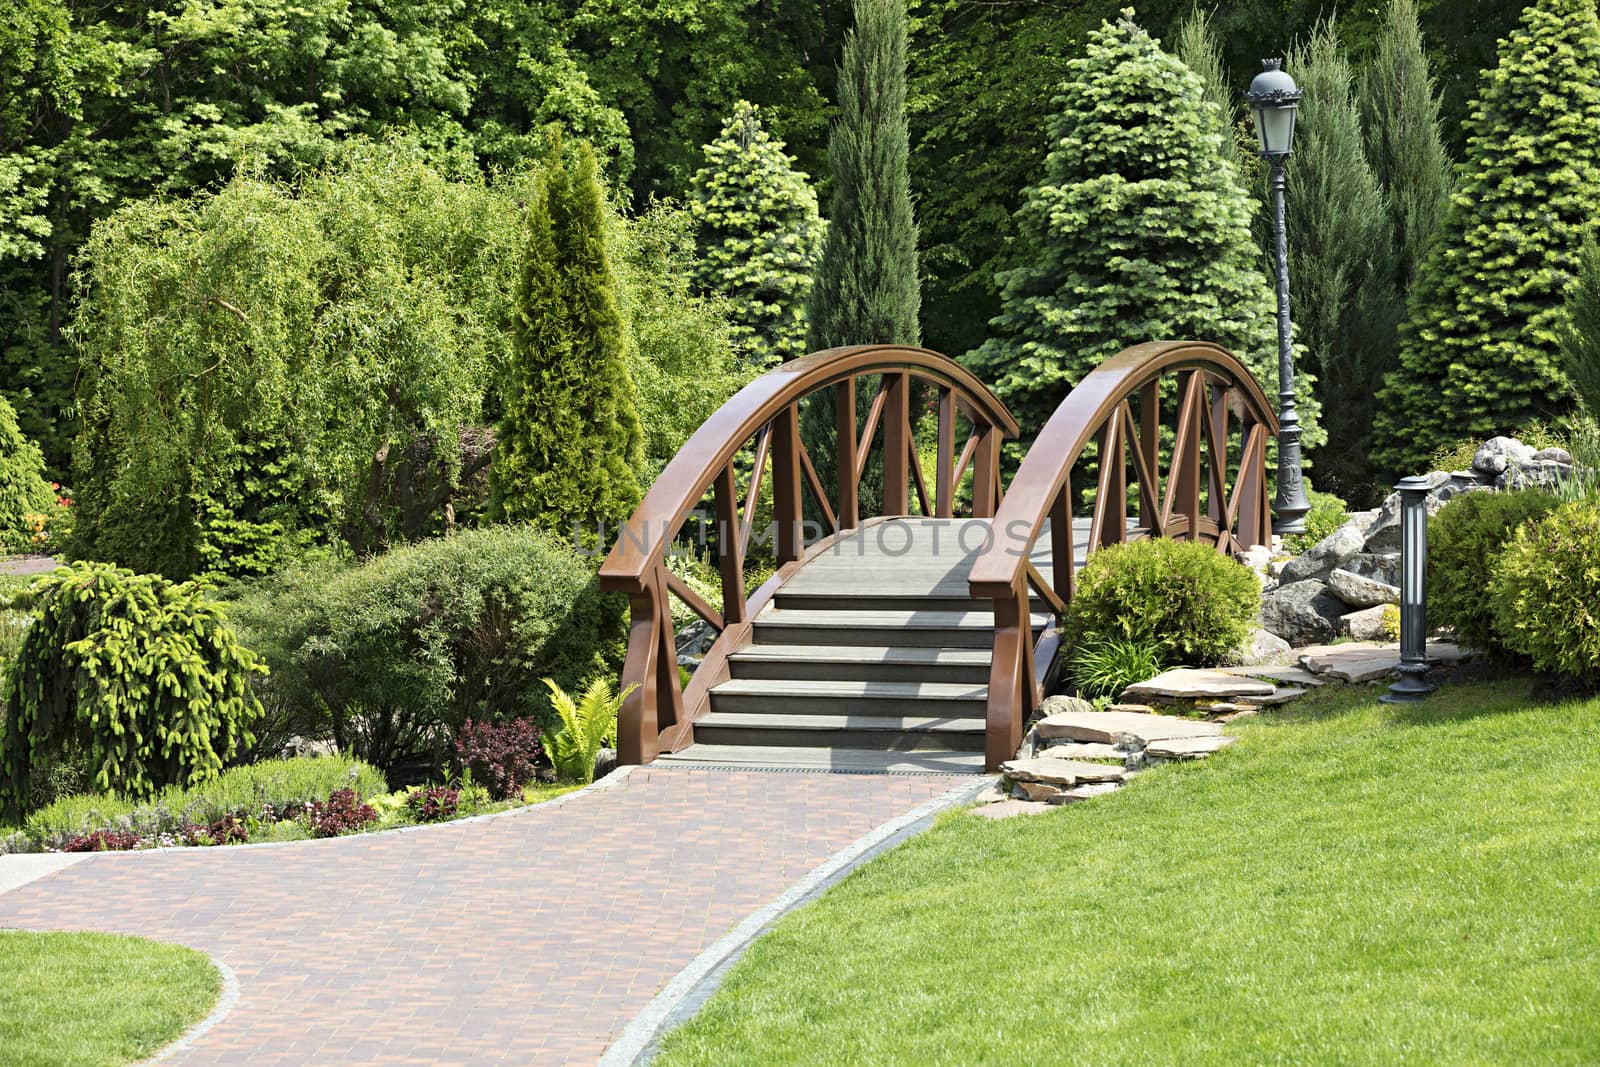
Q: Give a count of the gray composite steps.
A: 5